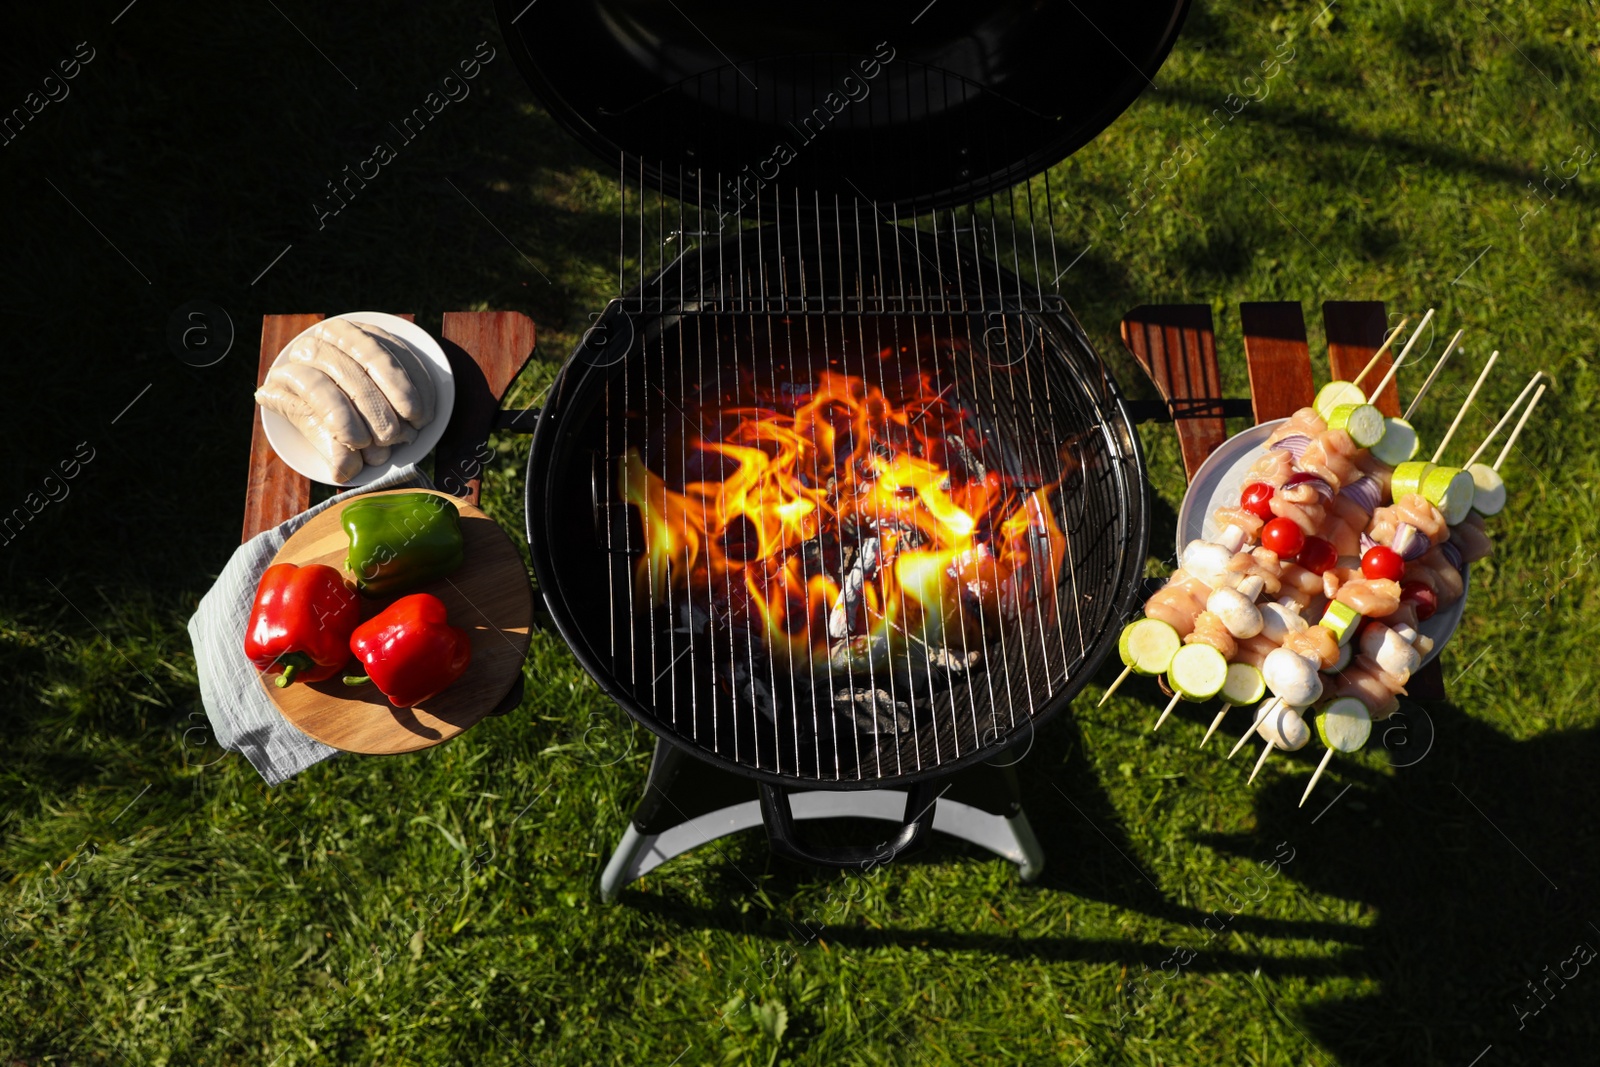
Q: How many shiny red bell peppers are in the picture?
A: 2